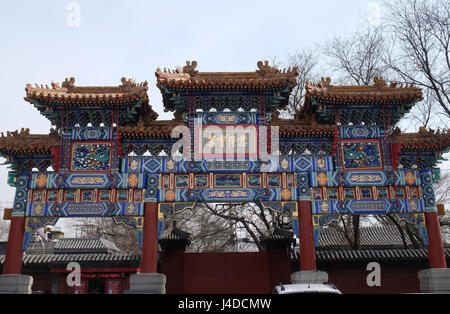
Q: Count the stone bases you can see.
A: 4